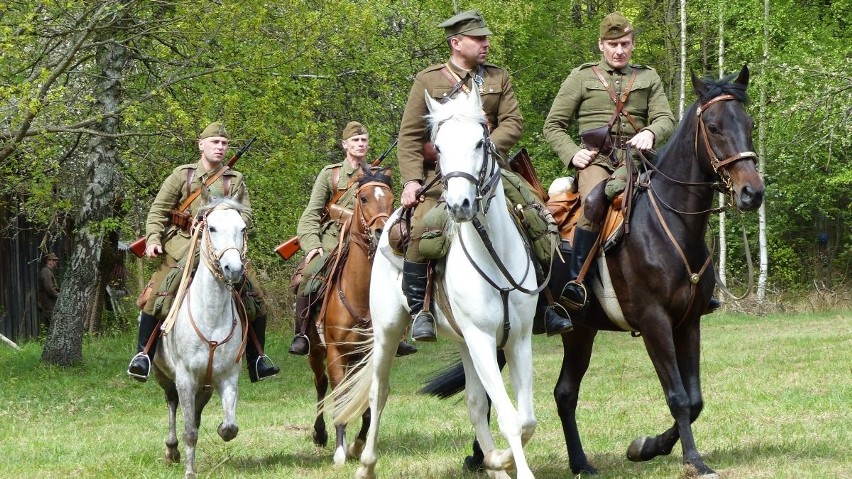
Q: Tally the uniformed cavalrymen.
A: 4